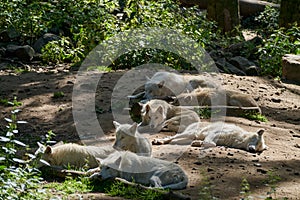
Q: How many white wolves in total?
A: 7